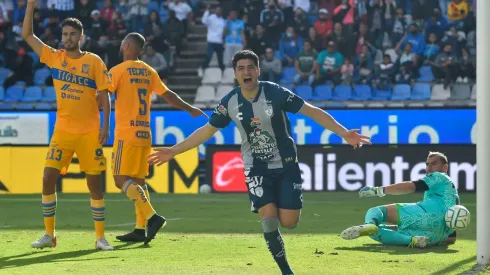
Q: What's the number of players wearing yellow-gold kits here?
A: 2